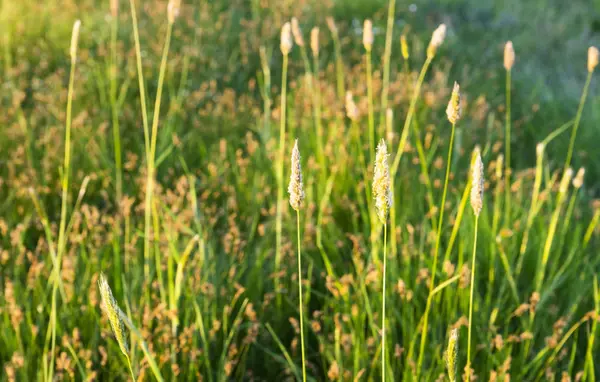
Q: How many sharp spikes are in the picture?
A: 6